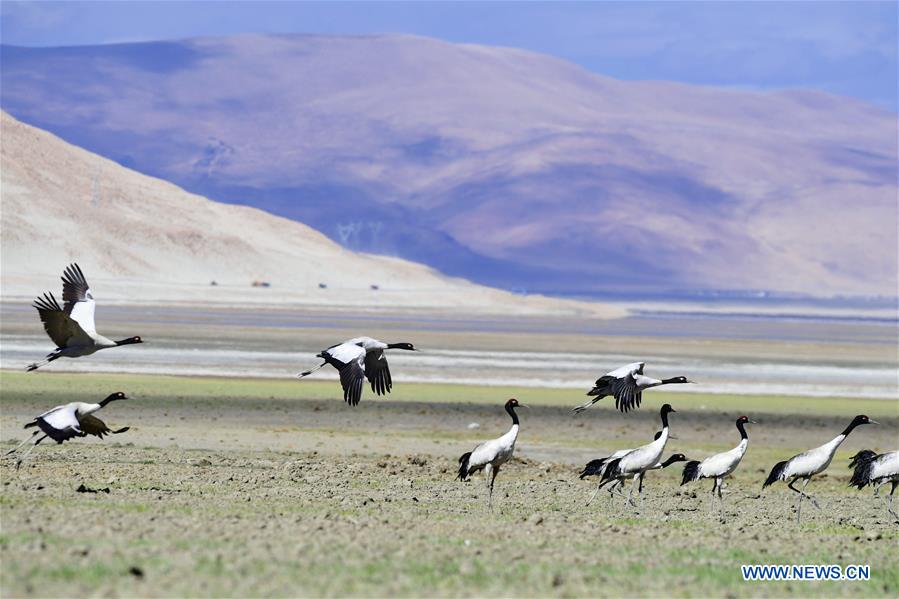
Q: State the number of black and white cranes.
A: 11